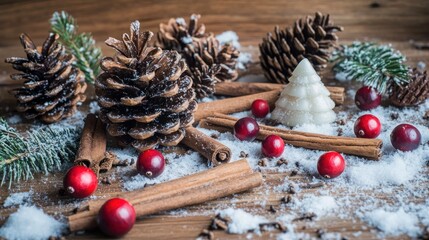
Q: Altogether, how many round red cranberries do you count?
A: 10